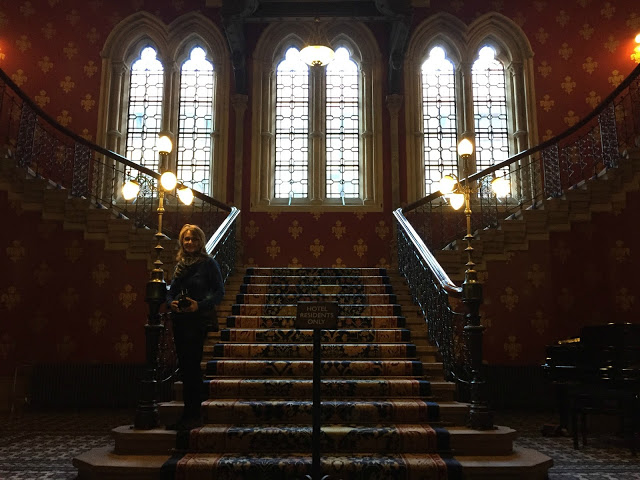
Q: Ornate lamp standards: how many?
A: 2